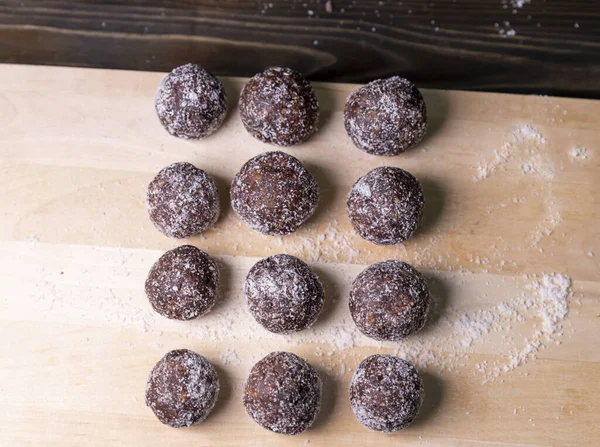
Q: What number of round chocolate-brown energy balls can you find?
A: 12